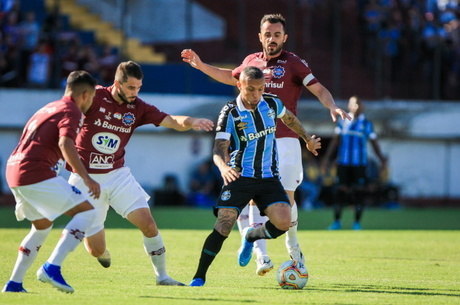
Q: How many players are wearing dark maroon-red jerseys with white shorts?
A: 3